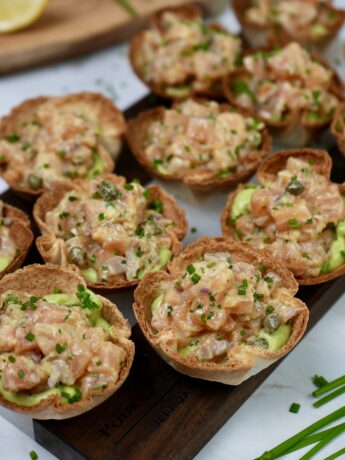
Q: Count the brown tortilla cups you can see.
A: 11